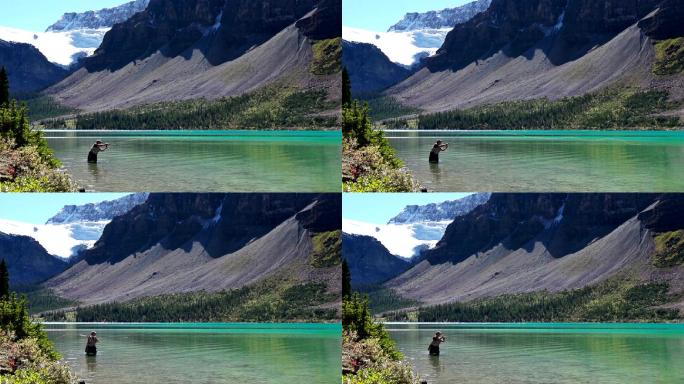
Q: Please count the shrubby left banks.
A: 4